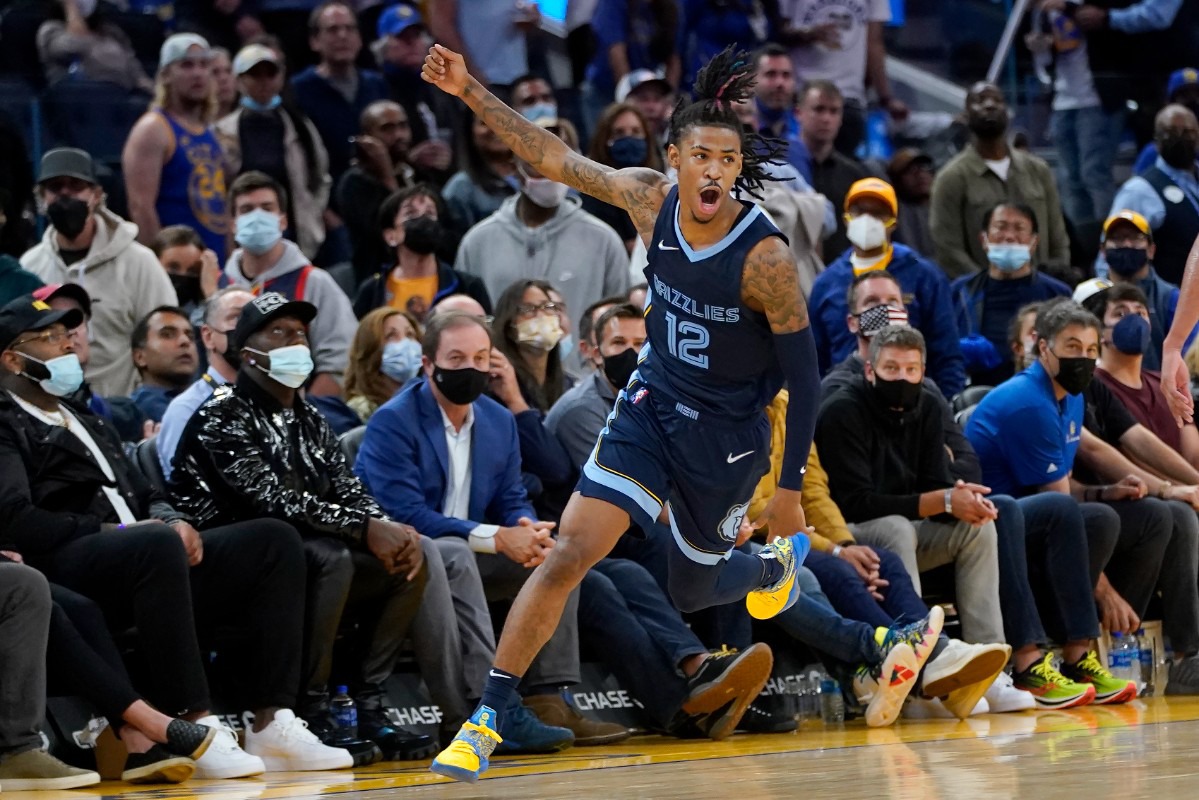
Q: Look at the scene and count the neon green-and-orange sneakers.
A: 2